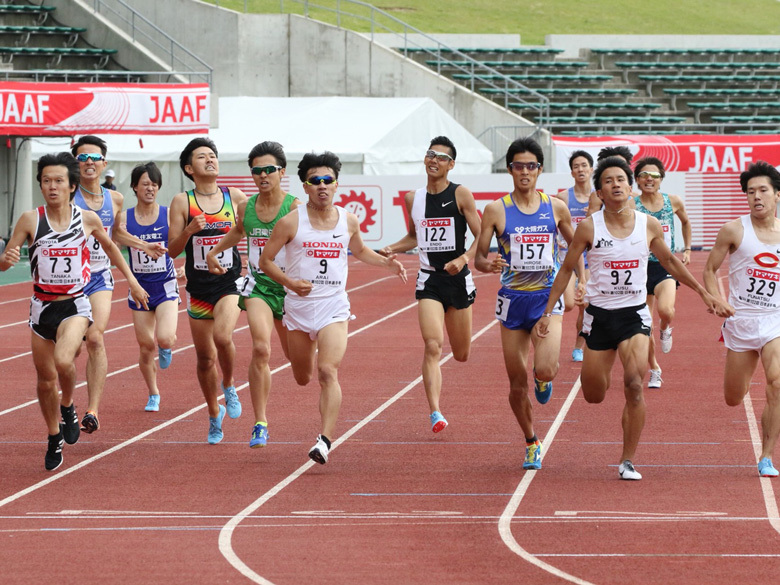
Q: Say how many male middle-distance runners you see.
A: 13